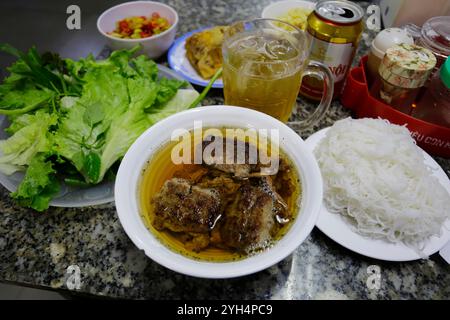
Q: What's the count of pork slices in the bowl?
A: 3